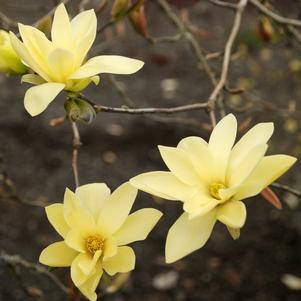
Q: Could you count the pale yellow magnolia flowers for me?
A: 3